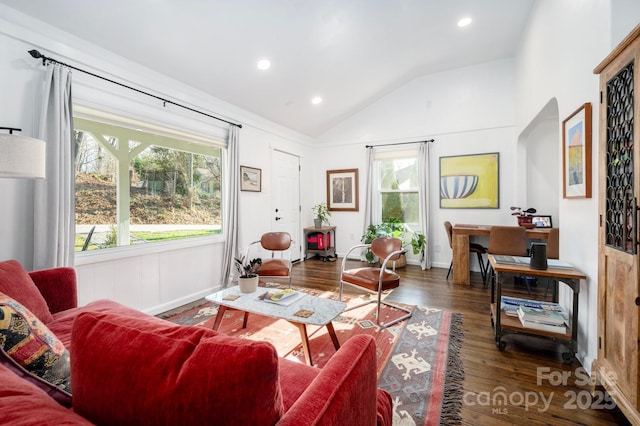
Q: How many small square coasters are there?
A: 2